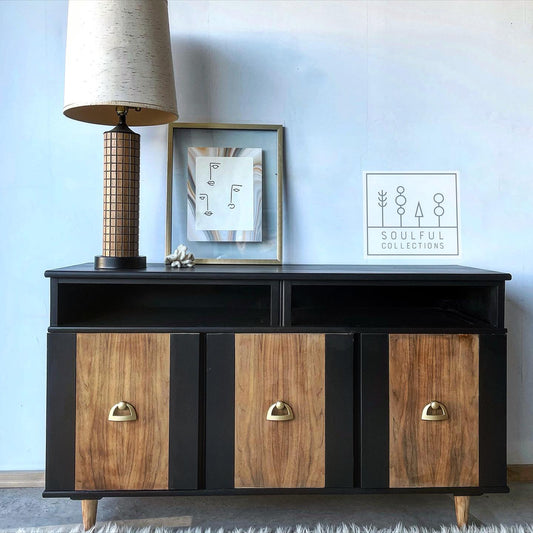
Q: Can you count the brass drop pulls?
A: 3